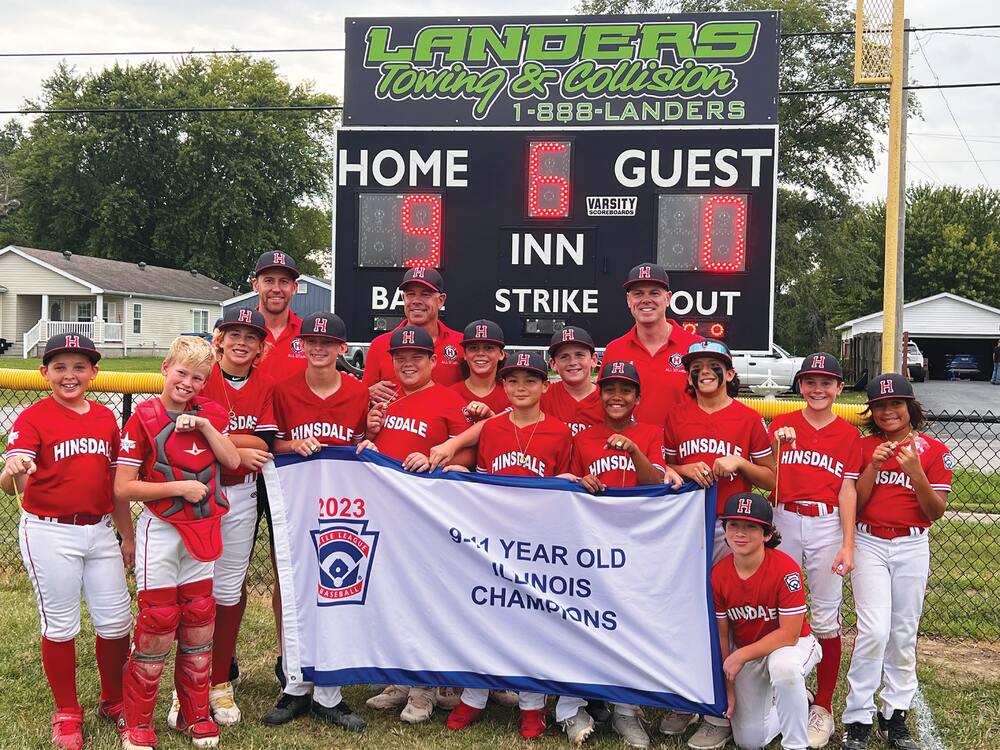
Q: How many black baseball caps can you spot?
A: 15